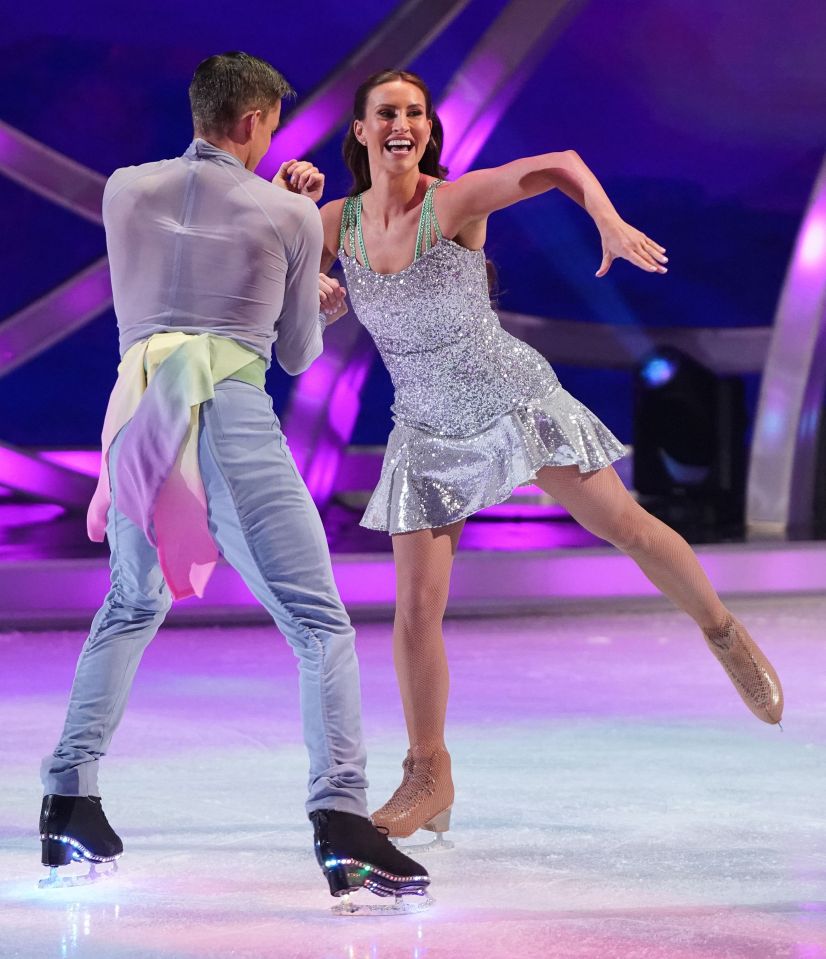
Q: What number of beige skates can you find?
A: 2